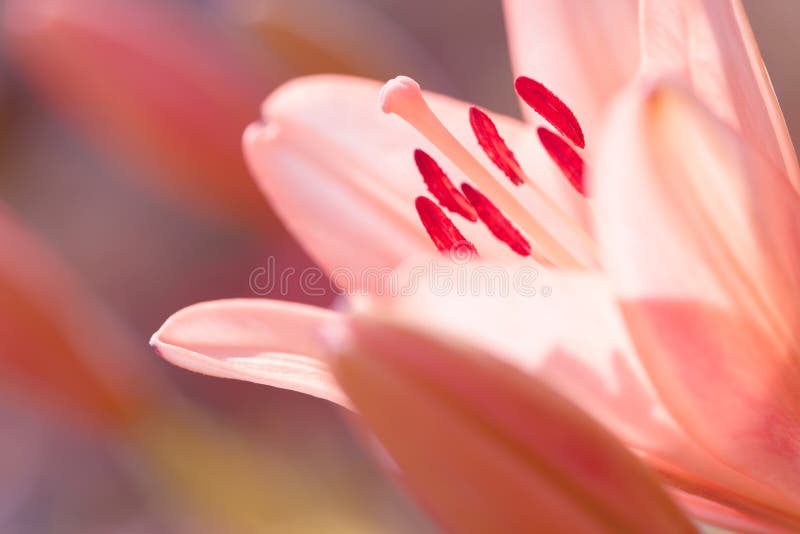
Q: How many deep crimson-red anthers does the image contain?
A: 6